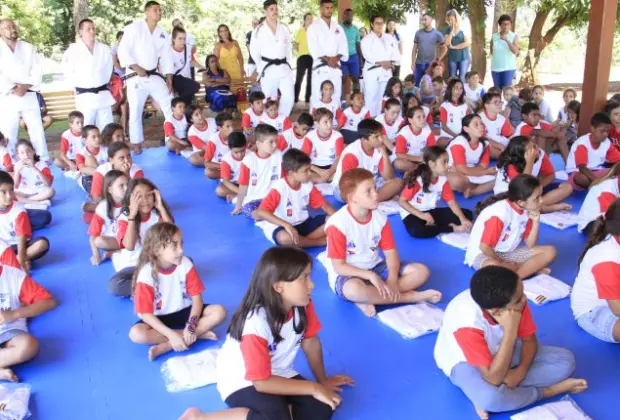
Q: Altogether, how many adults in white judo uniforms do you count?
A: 6